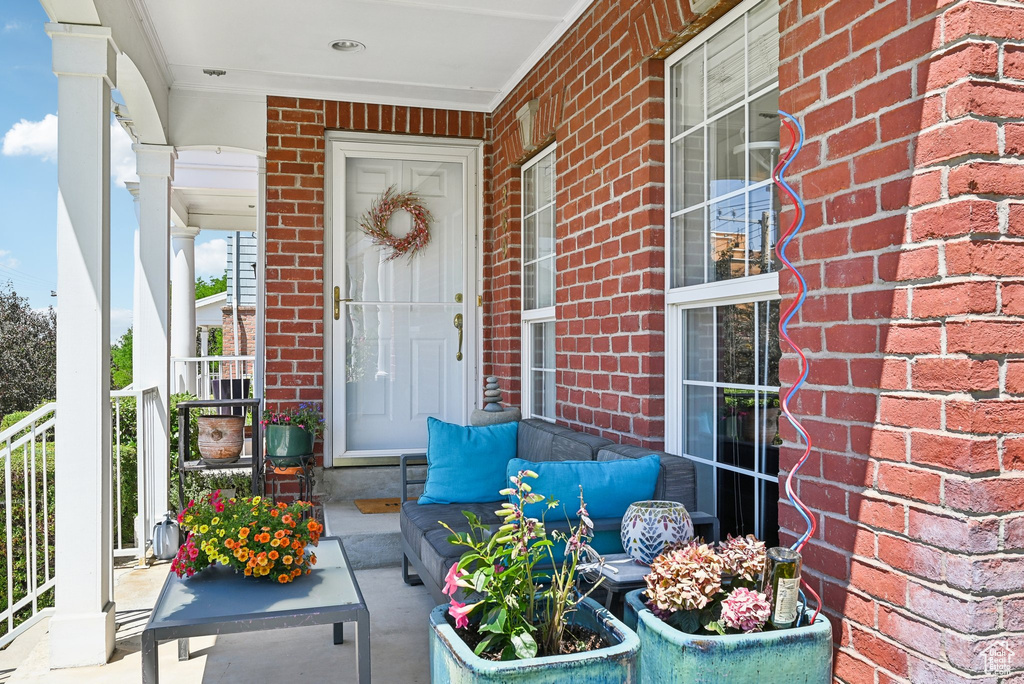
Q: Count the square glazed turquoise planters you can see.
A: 2